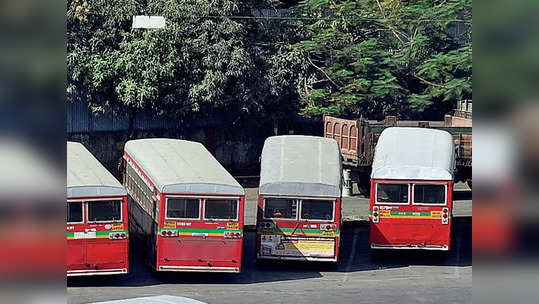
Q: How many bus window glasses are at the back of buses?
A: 8